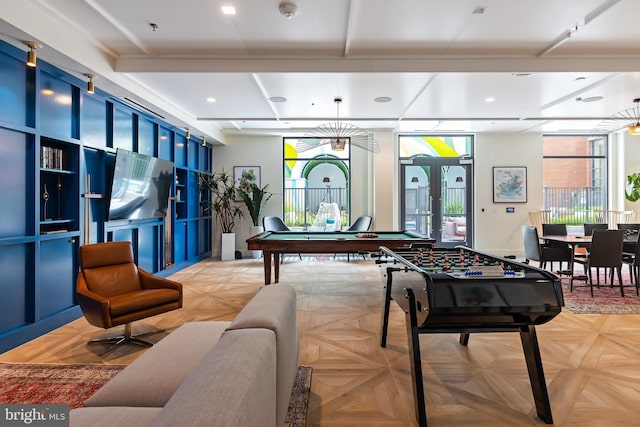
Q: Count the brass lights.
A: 4